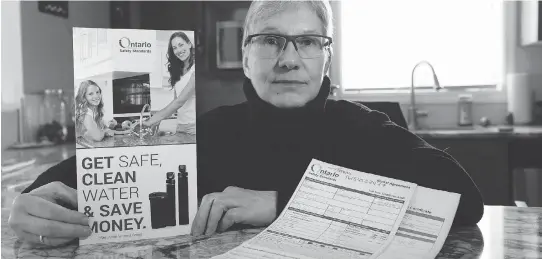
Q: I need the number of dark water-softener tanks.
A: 3